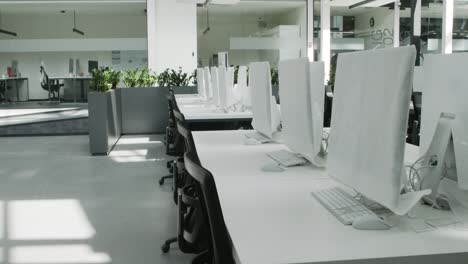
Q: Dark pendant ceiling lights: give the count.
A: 3